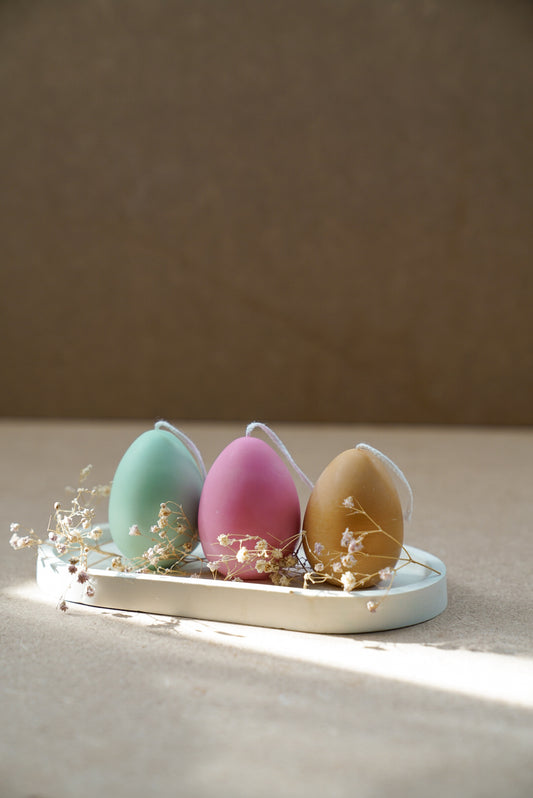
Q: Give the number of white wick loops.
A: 3